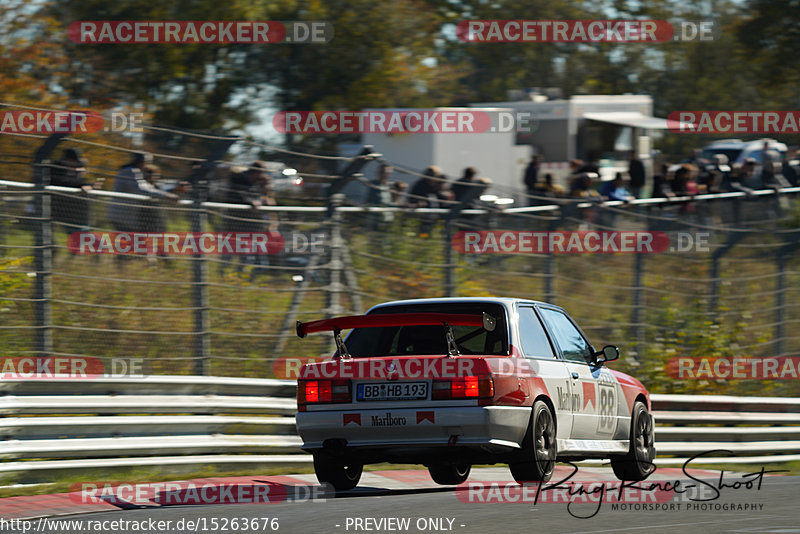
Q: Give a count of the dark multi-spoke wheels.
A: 2